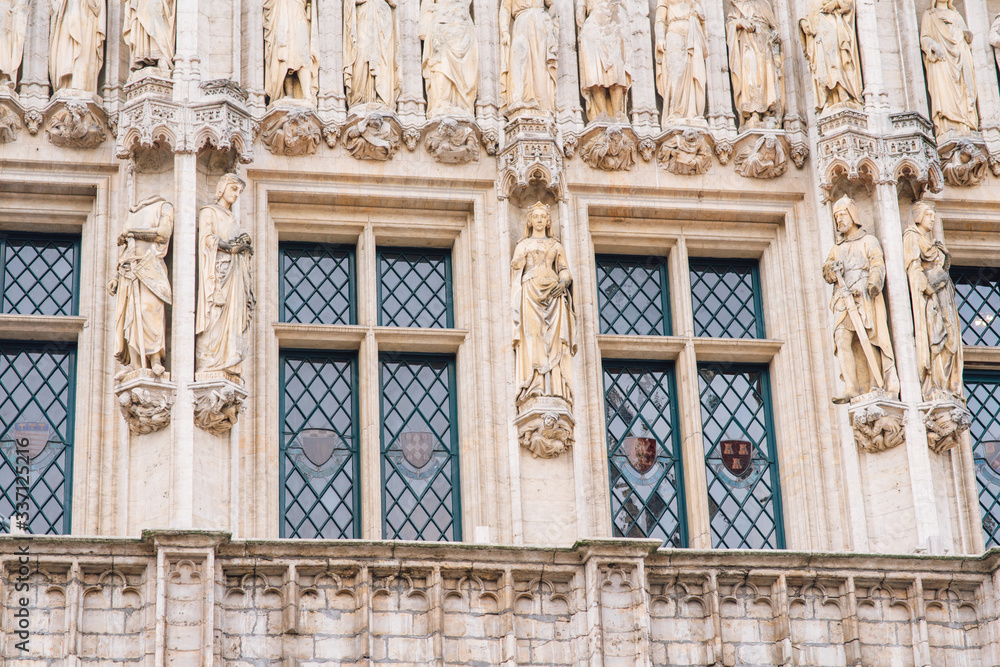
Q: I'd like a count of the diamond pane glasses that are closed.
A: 12